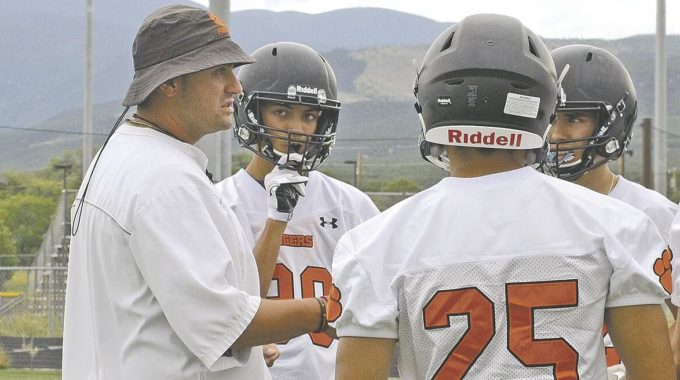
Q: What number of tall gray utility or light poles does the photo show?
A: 3